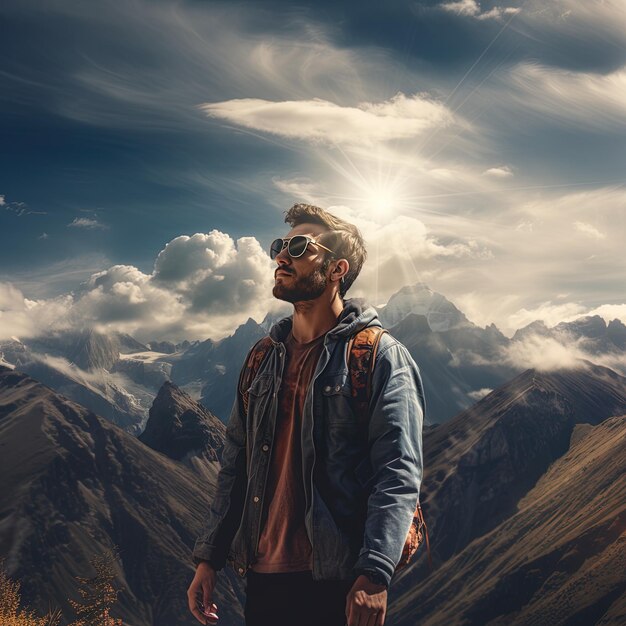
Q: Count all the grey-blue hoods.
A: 1